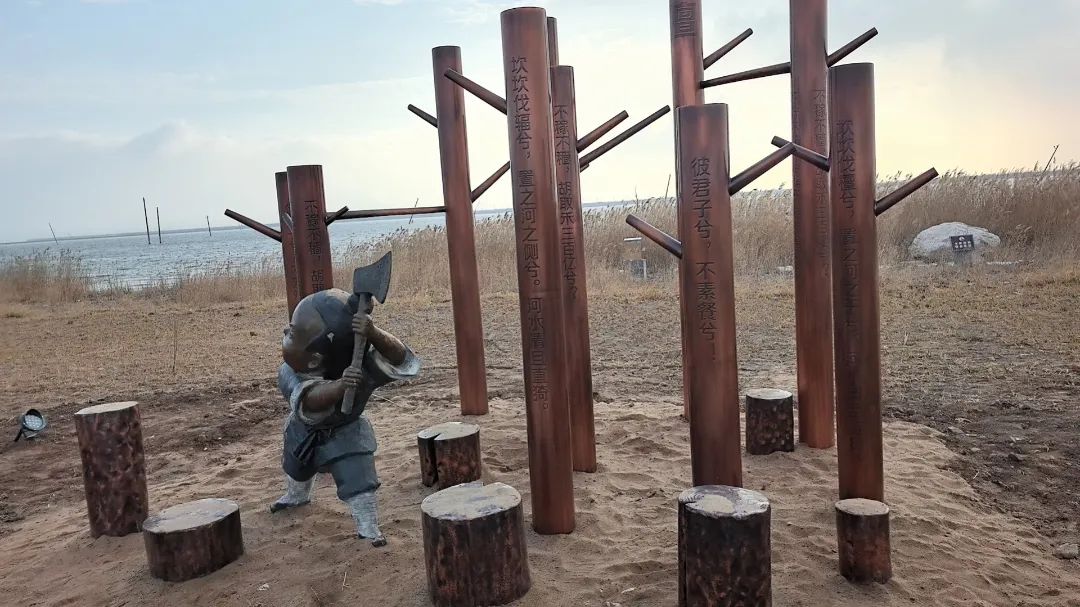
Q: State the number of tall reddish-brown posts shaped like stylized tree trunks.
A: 10